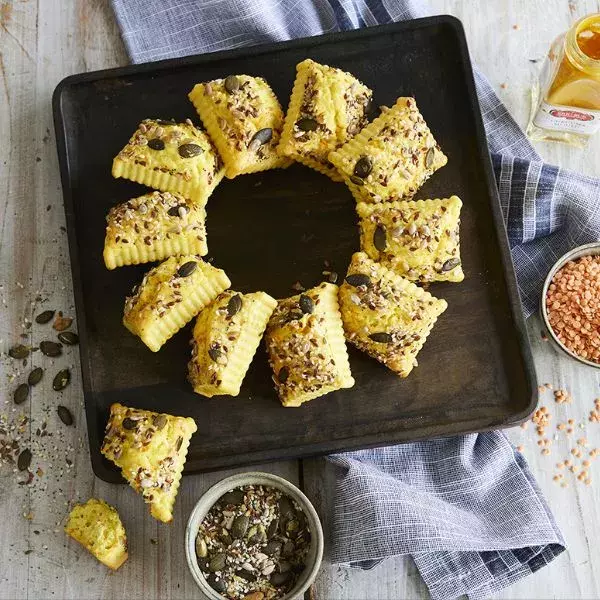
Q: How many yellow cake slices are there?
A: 12